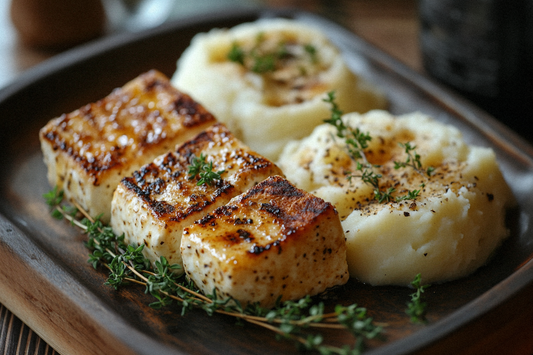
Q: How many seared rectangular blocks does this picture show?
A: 3